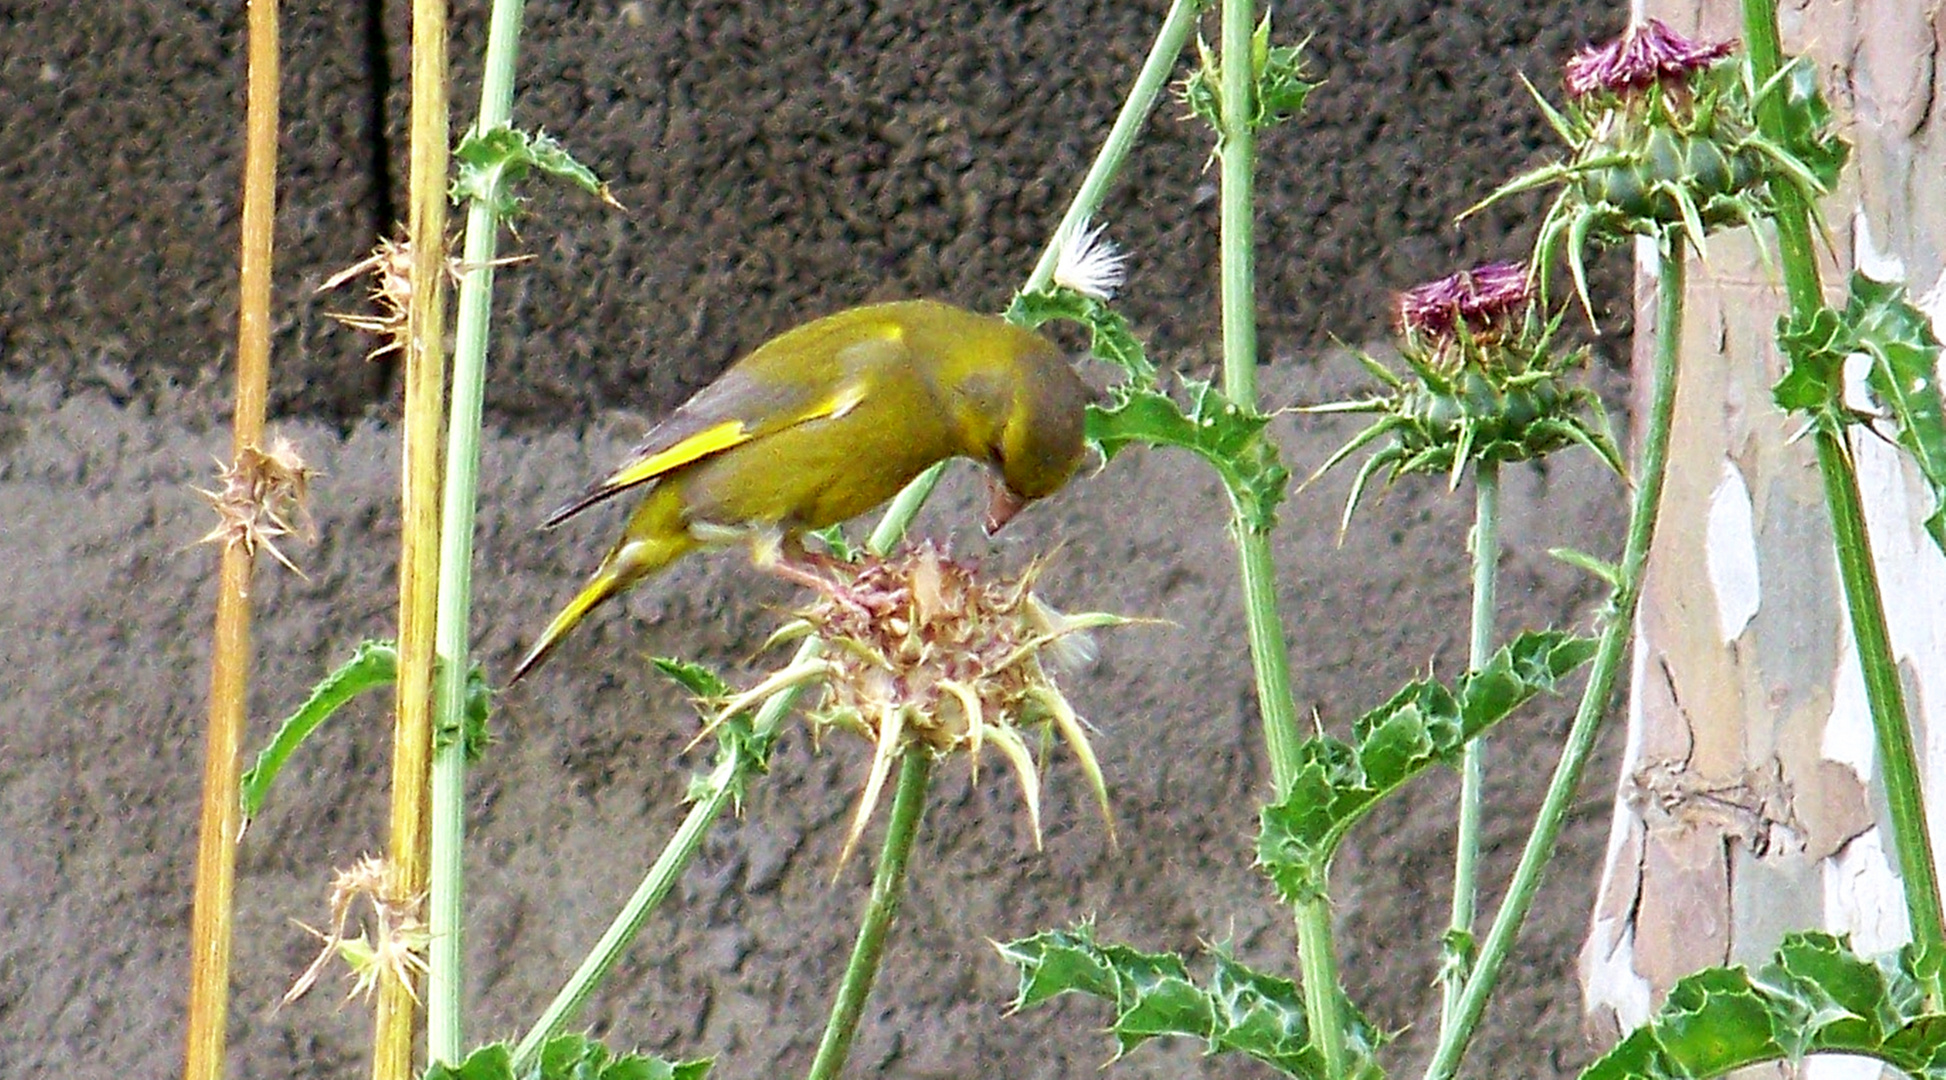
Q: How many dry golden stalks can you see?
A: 2